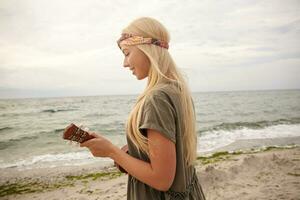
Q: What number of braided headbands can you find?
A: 1